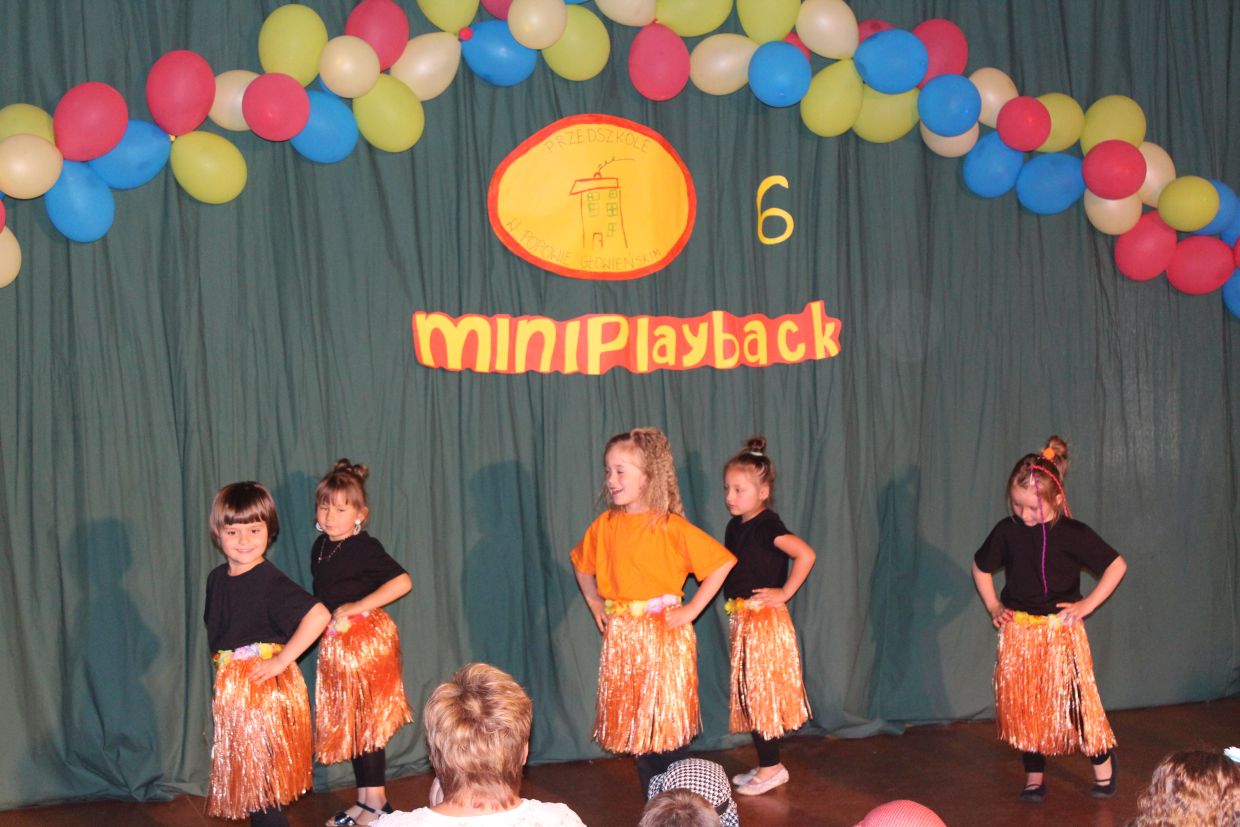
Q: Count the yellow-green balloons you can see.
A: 13